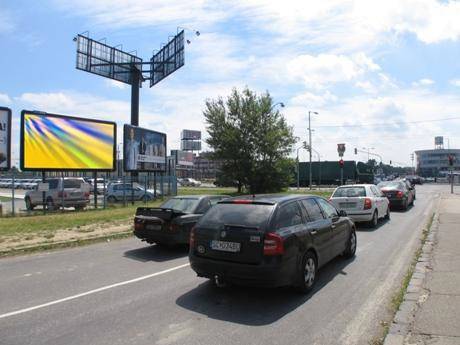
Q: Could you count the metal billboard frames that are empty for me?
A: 2